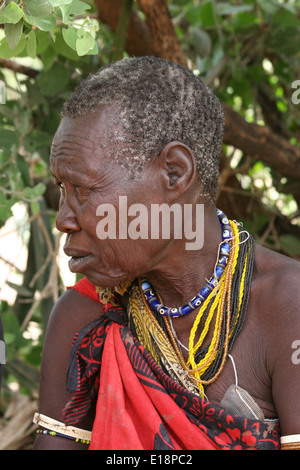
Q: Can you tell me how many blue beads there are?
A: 15